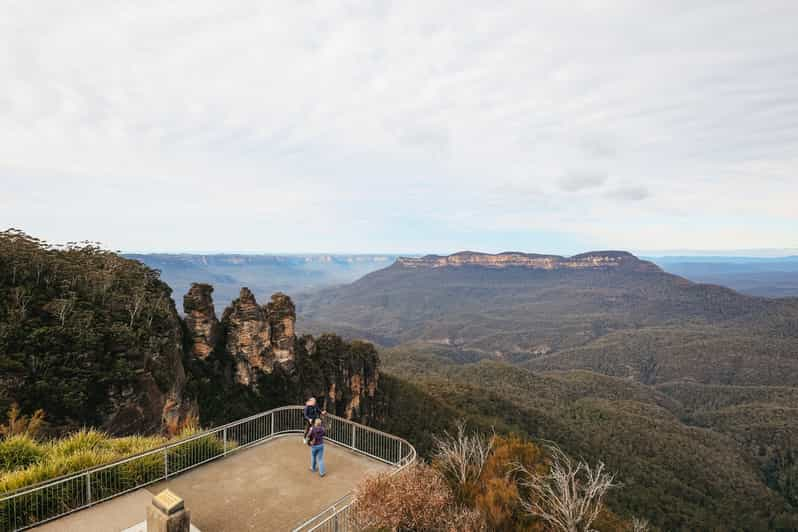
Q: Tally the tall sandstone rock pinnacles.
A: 3